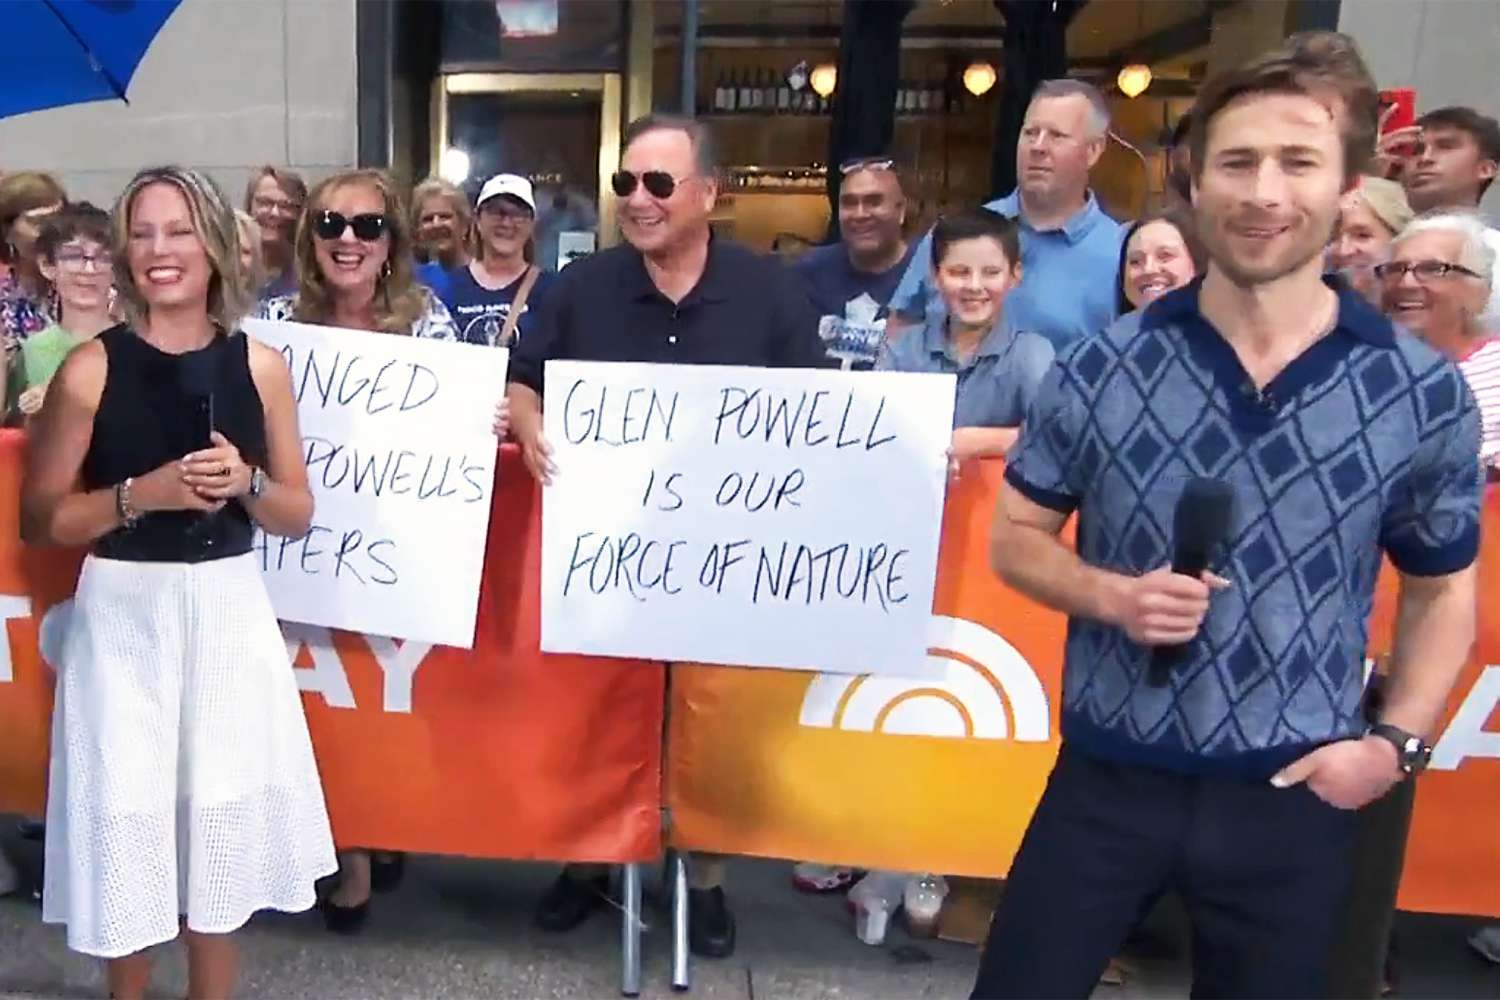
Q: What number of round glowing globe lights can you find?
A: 3